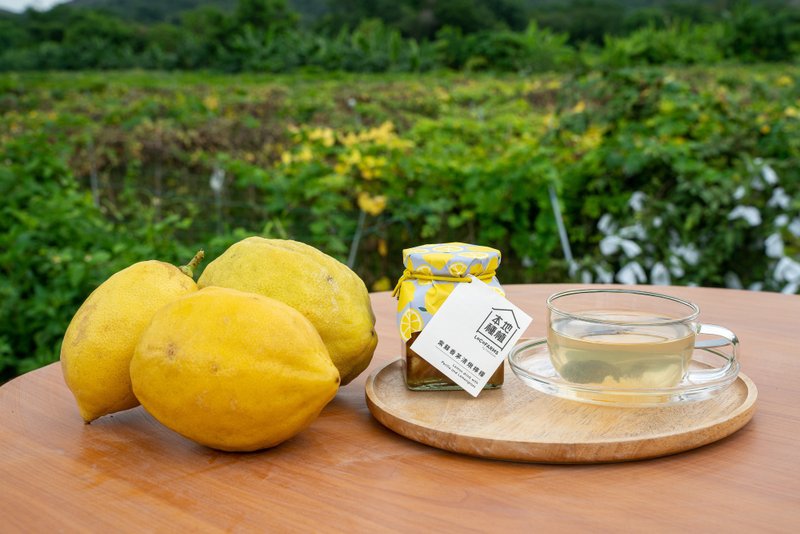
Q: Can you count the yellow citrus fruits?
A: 3